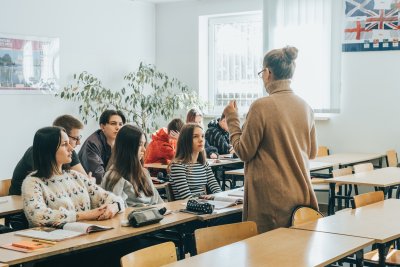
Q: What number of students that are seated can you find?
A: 8